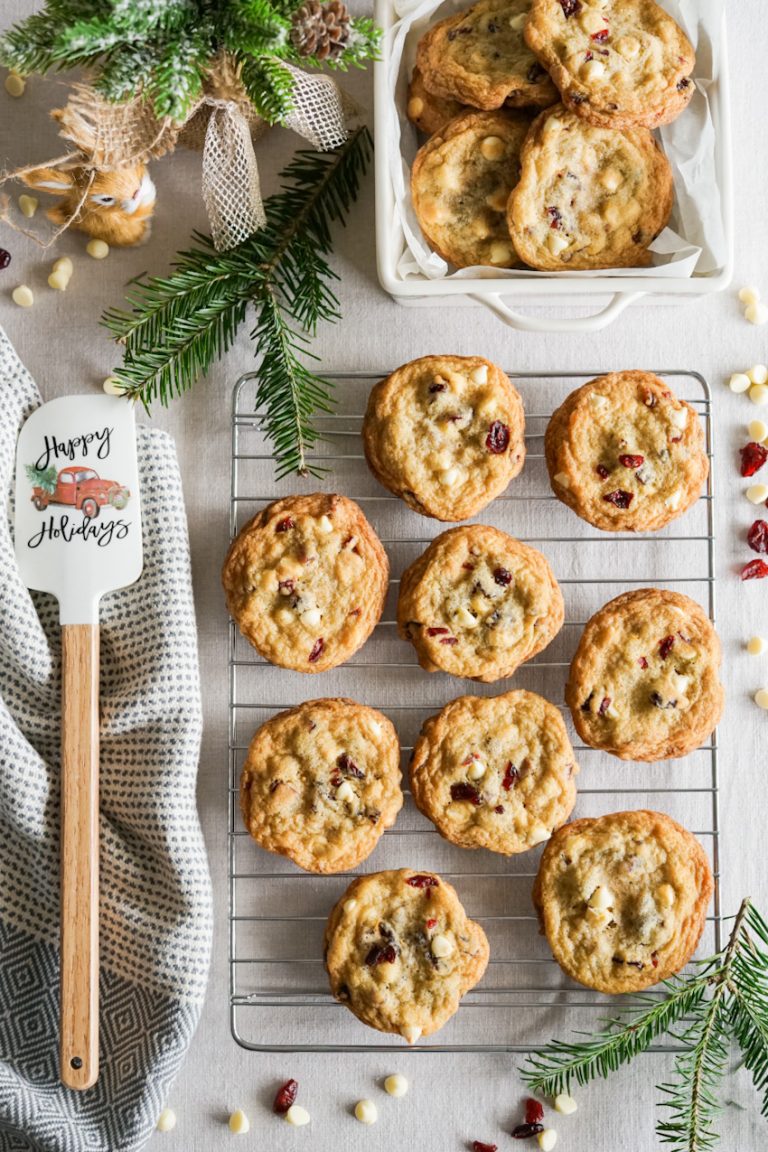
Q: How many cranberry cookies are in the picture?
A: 14